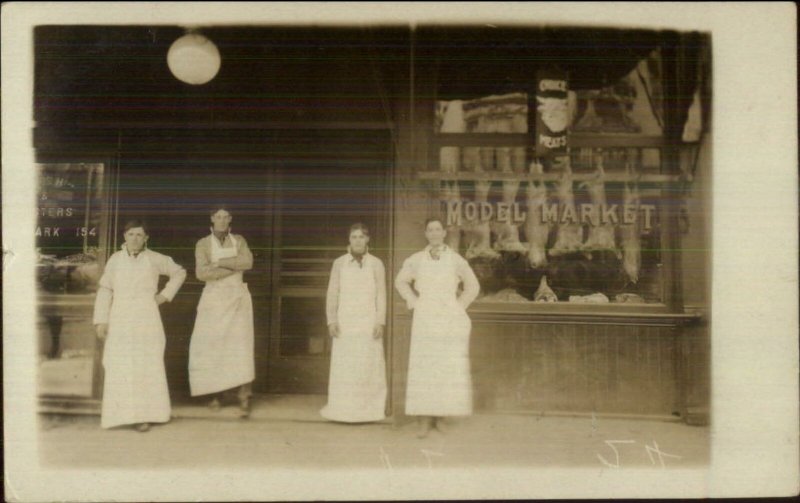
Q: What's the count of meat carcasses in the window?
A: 7